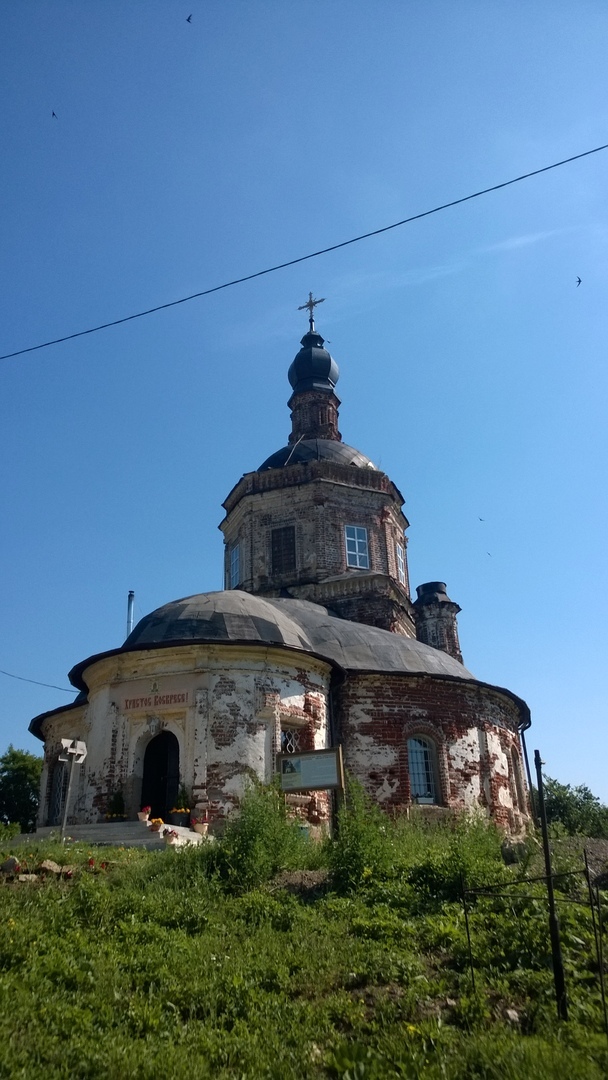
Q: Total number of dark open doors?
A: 1